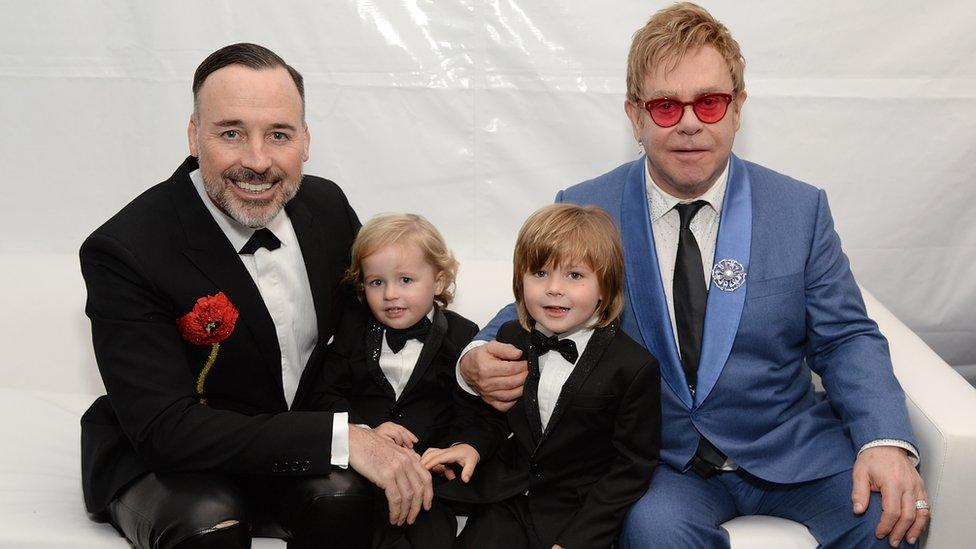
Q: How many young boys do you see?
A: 2